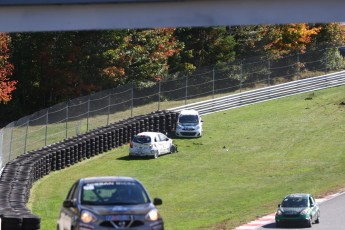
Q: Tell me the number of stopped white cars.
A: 2